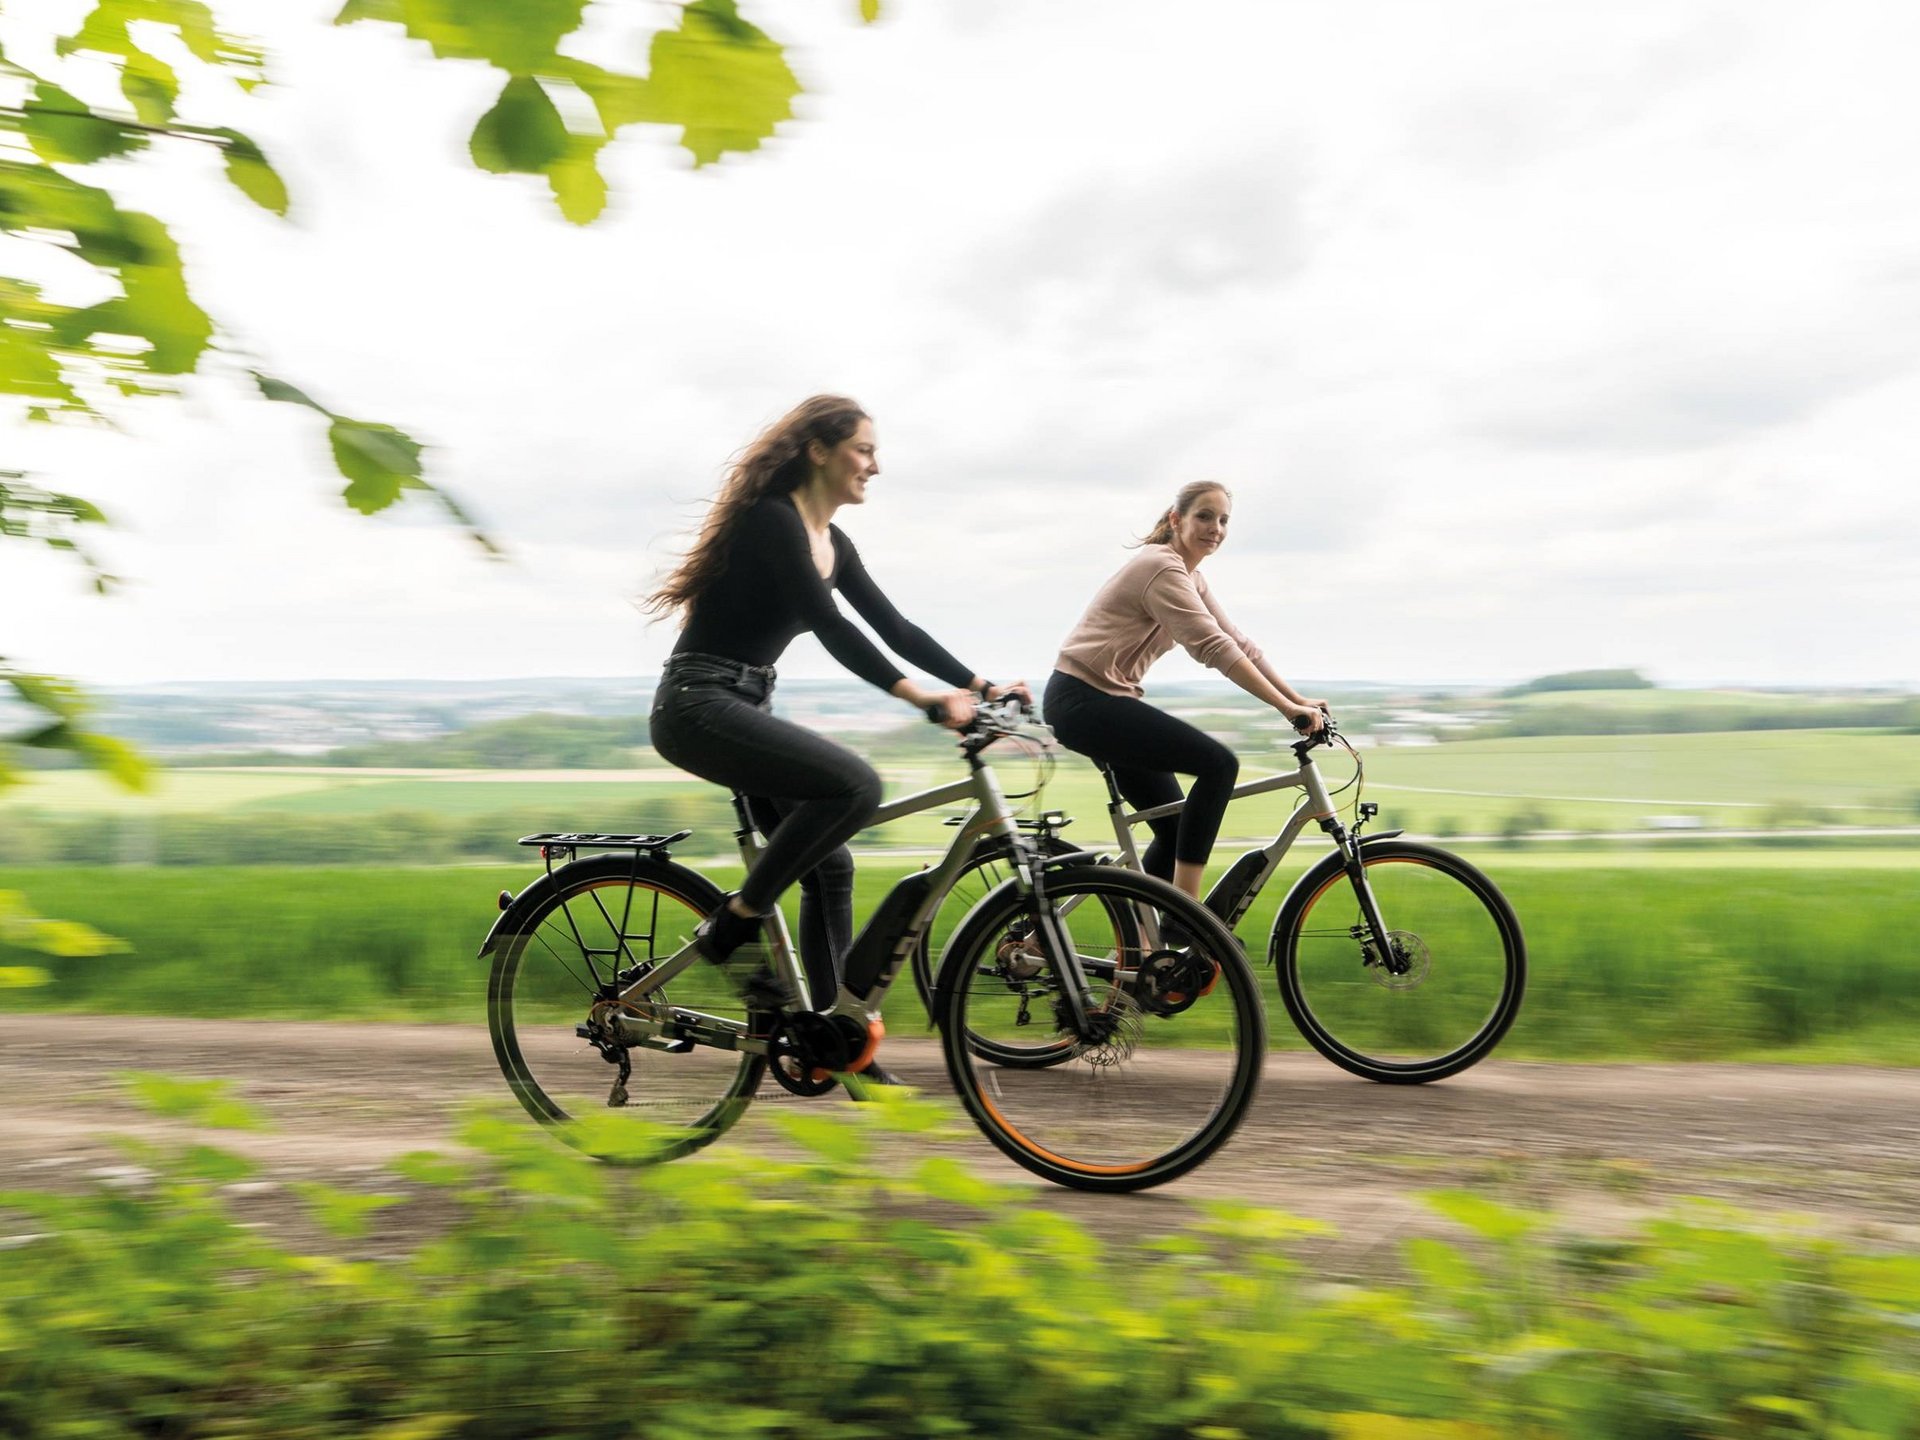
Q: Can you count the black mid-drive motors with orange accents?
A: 2